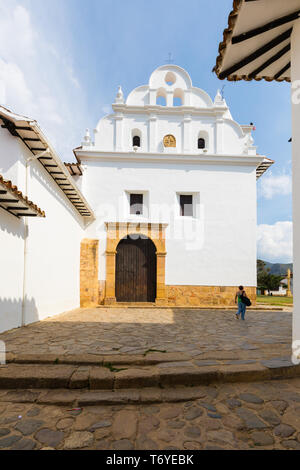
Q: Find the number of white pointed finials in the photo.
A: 4